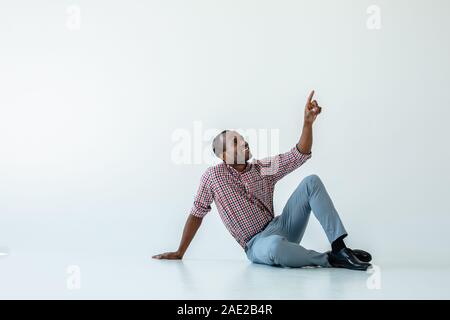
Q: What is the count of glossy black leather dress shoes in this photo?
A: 2